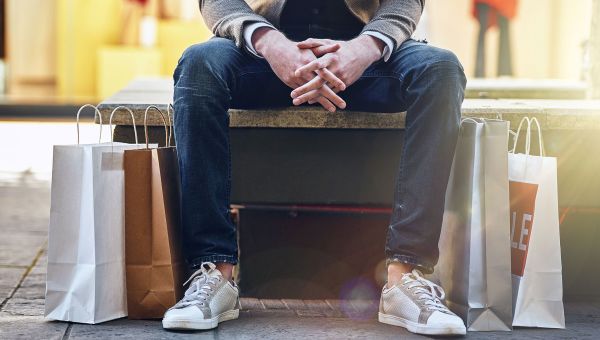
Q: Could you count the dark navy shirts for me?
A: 1